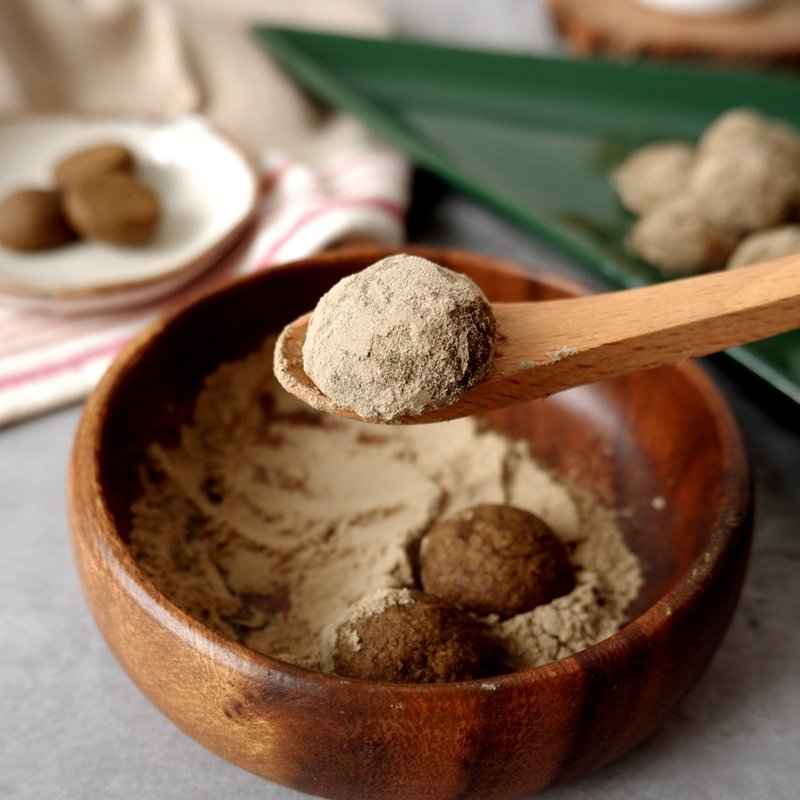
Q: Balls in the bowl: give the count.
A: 2